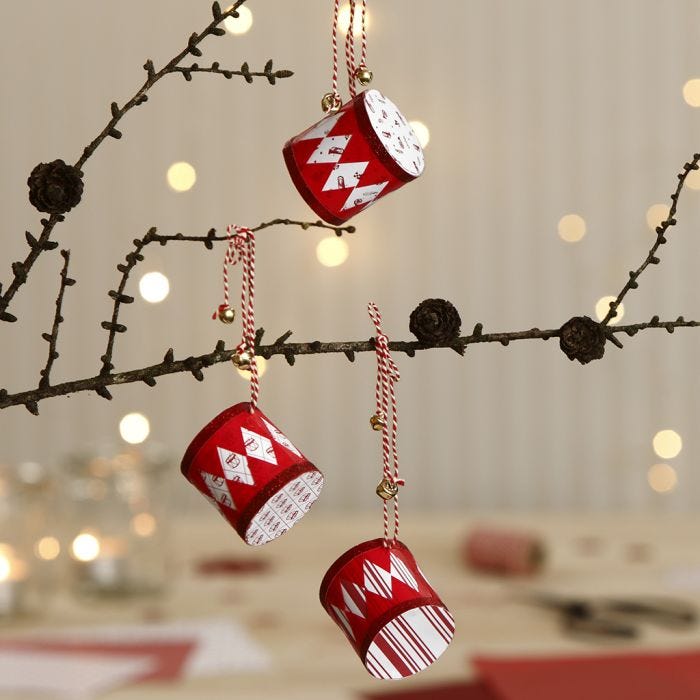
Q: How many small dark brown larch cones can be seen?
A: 3